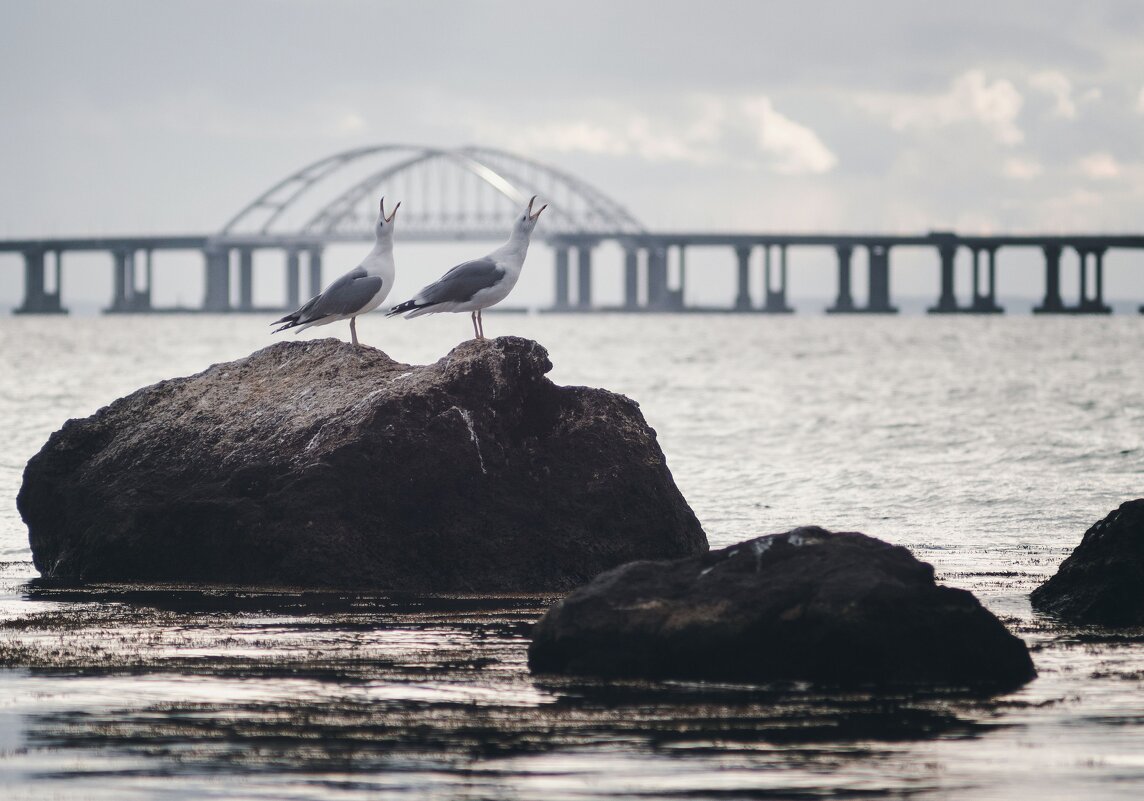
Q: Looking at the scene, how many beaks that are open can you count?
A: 2